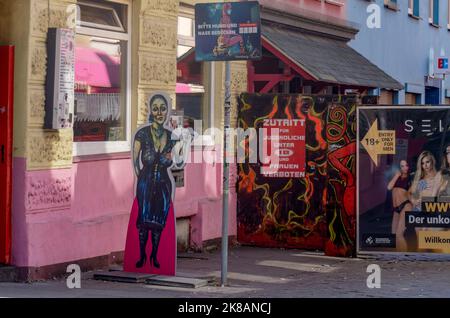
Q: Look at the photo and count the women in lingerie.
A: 2